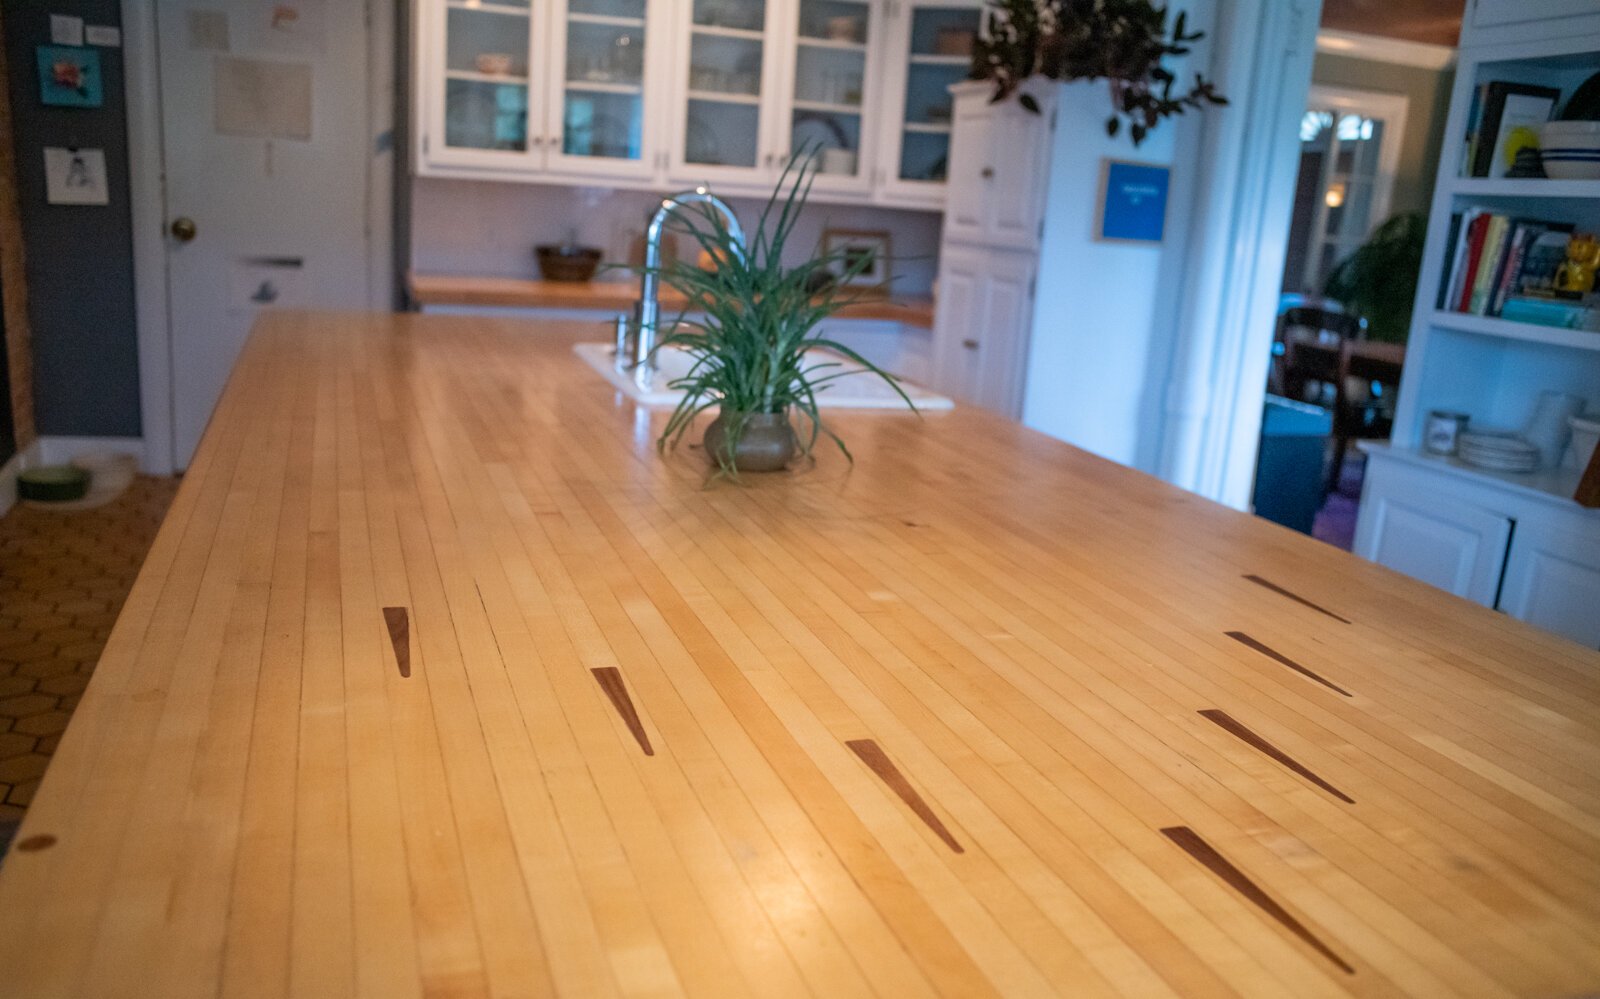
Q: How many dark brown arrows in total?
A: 7